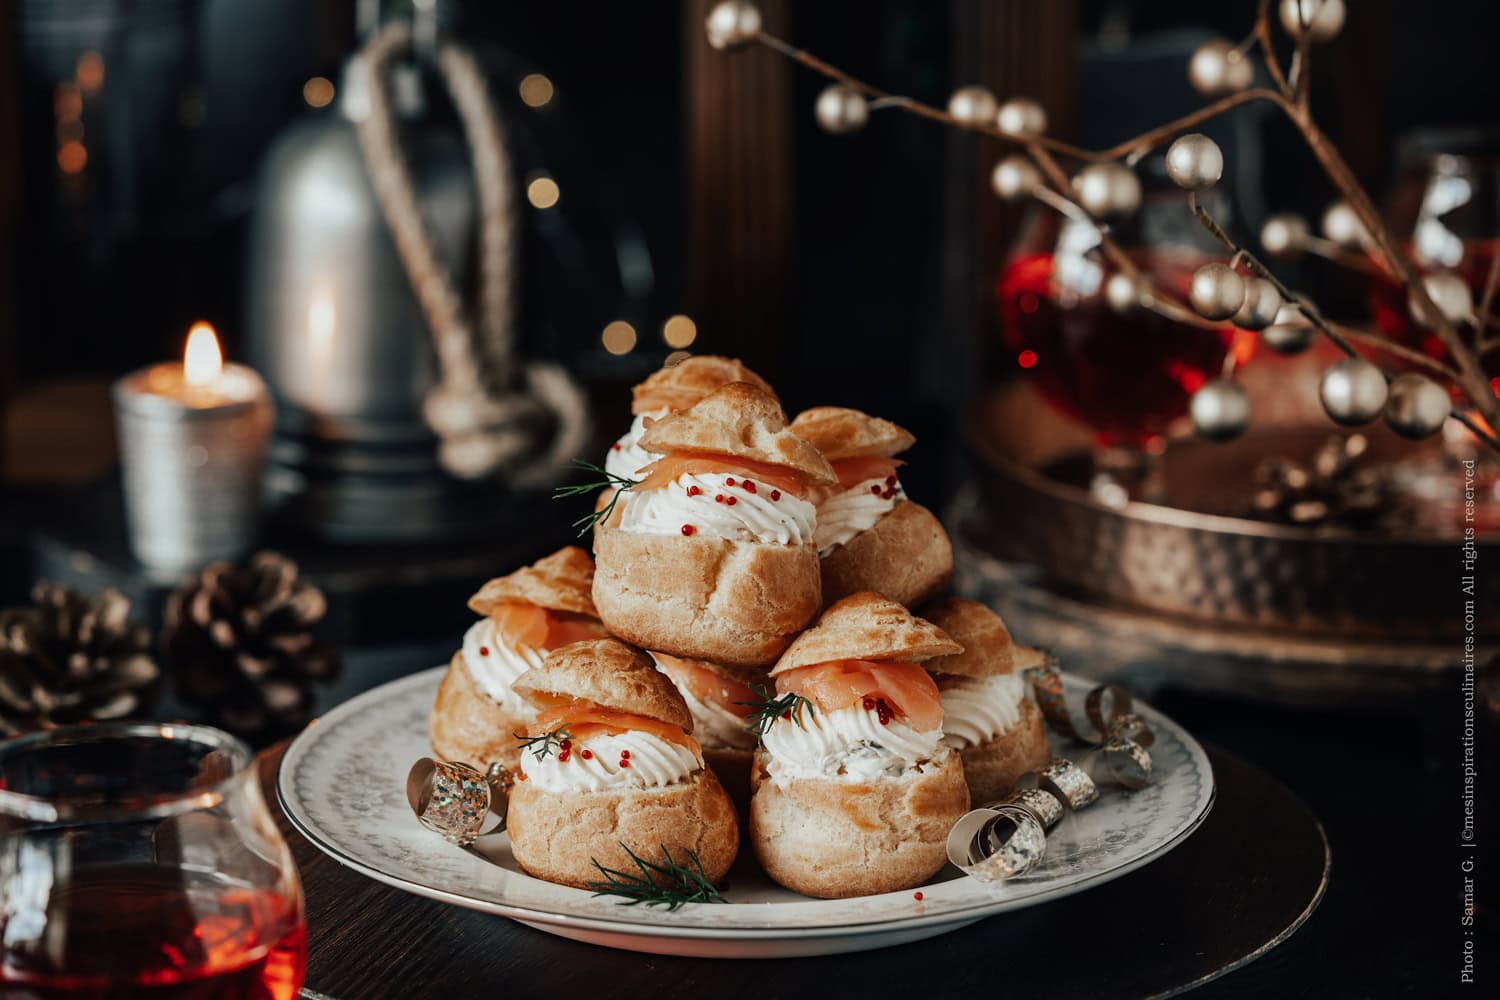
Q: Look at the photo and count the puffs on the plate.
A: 8